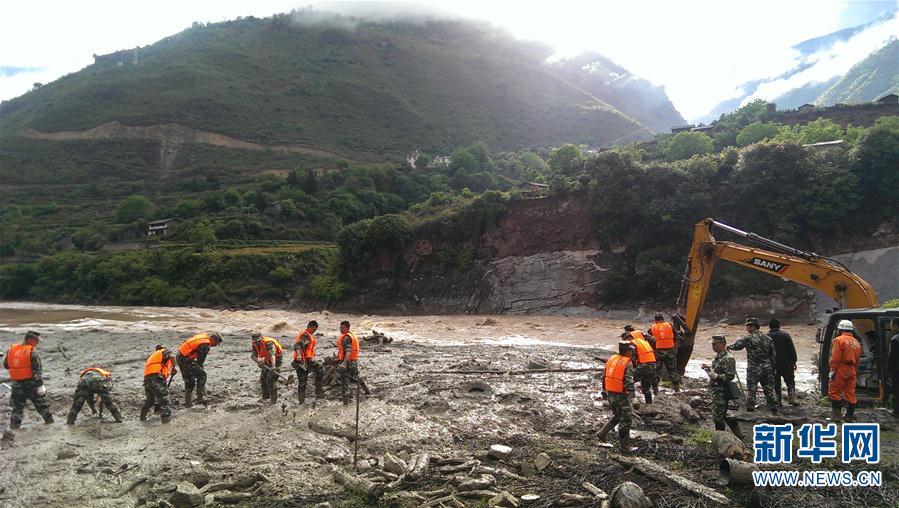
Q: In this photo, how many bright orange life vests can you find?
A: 11